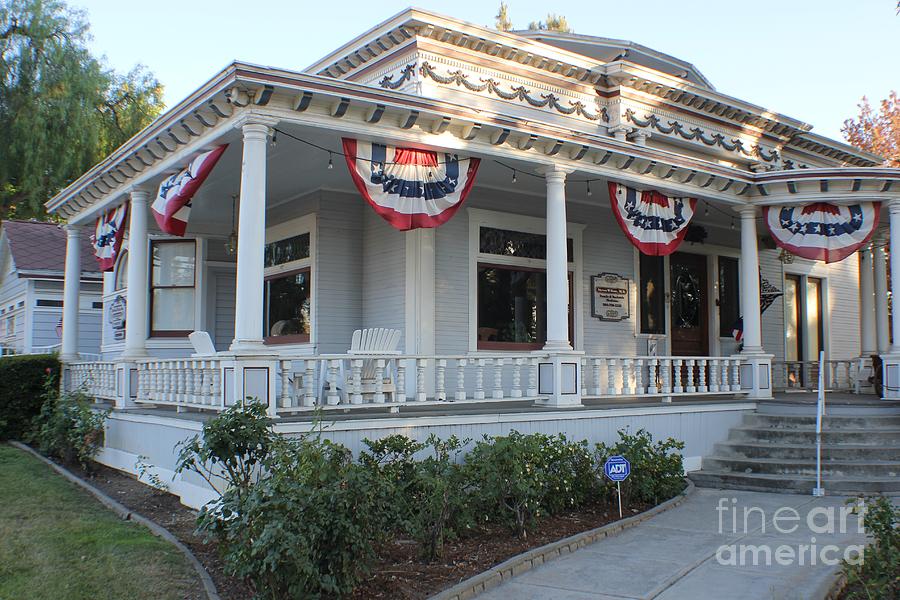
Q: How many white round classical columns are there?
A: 8